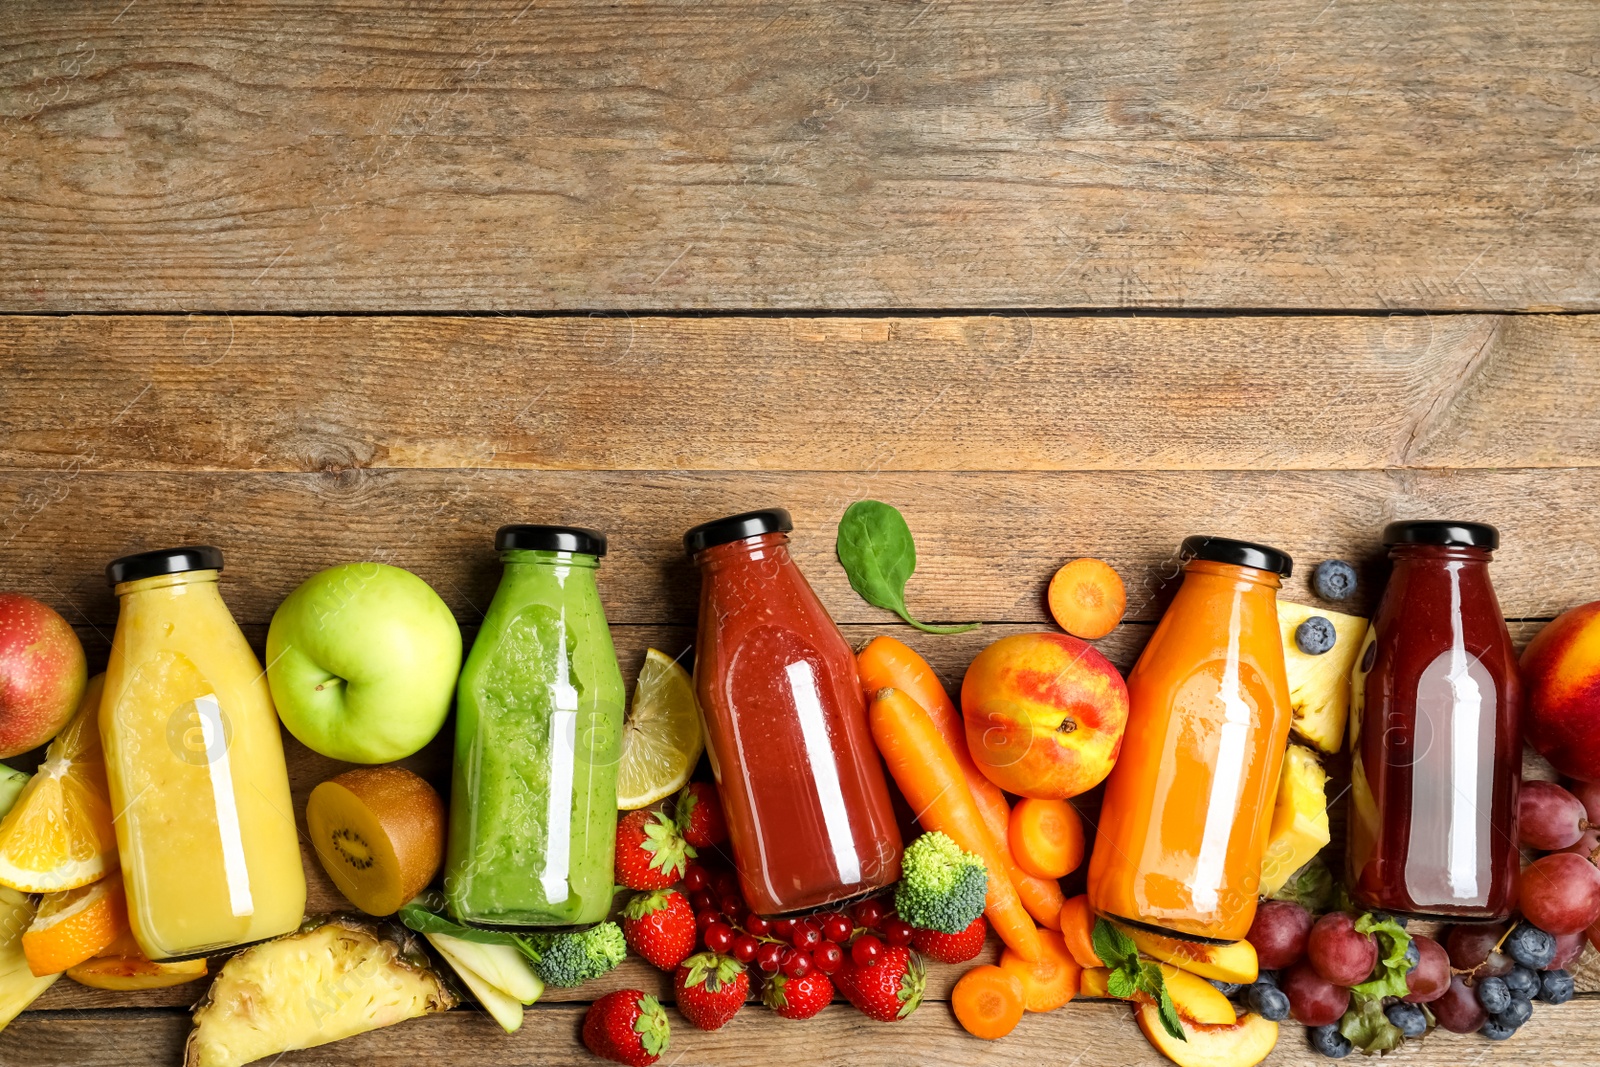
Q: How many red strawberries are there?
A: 8